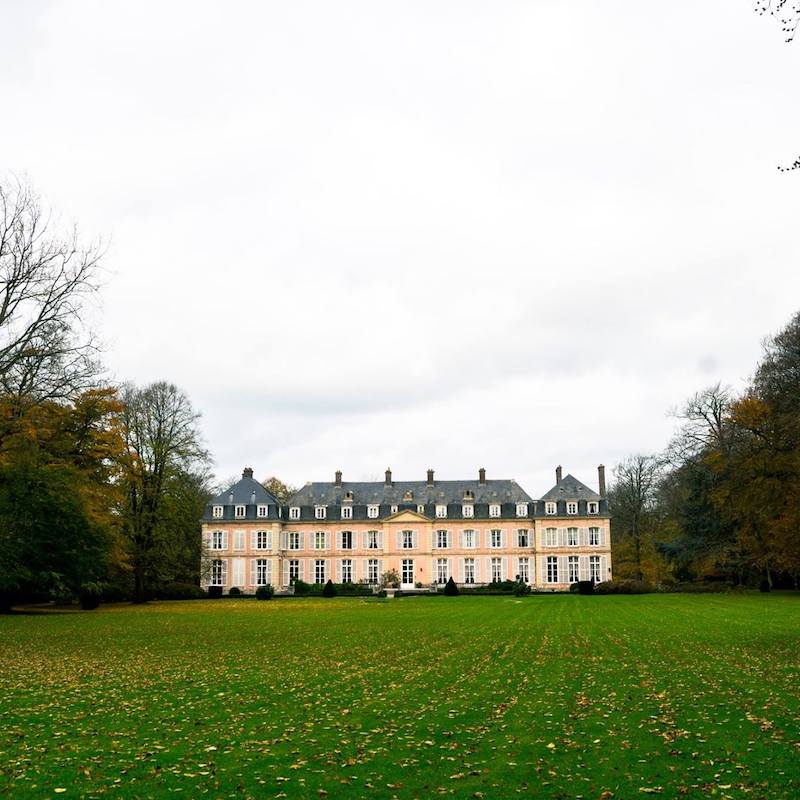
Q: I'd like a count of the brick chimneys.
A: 7